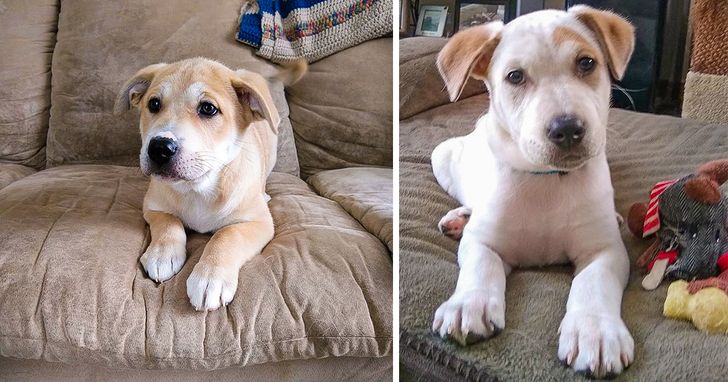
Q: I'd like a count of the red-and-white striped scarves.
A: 1